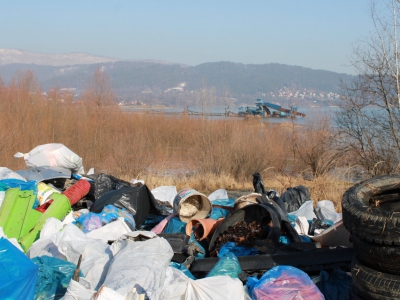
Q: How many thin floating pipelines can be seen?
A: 1